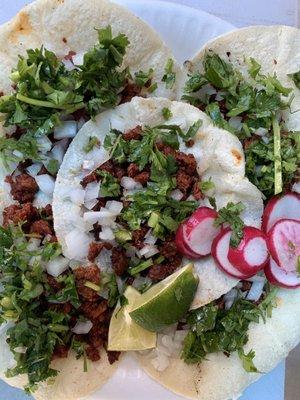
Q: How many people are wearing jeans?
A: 0